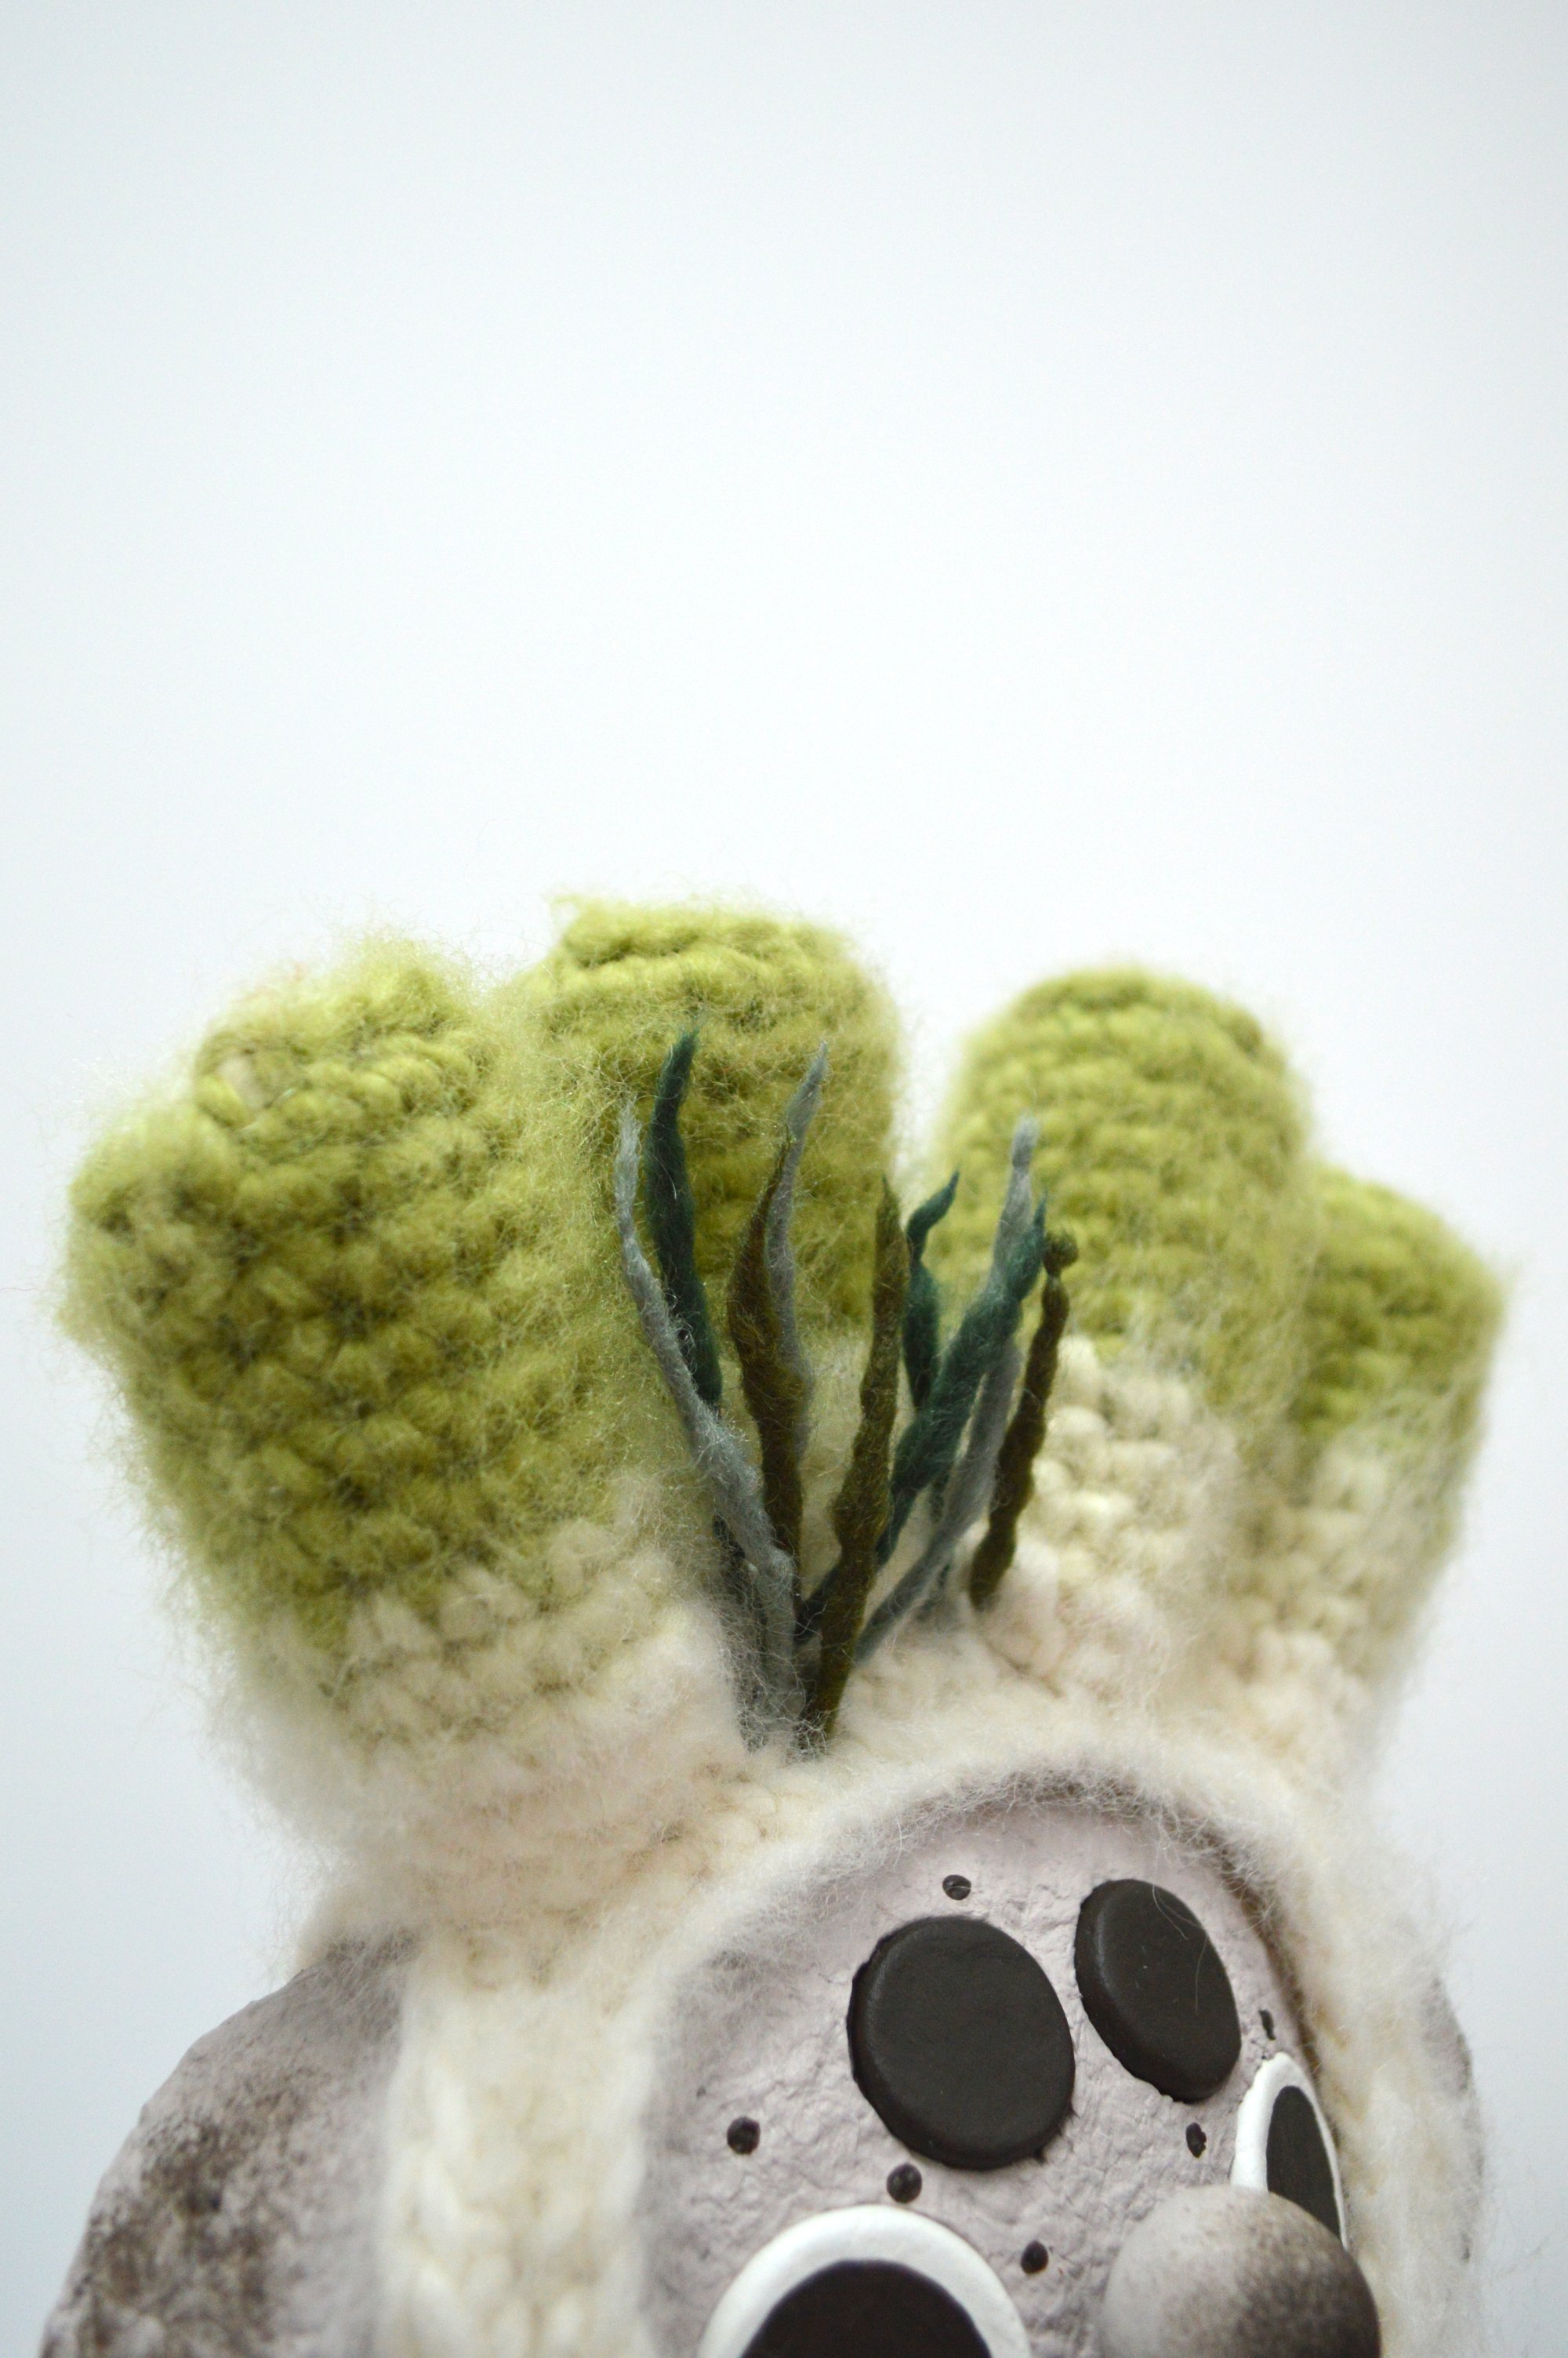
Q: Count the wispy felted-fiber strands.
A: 9